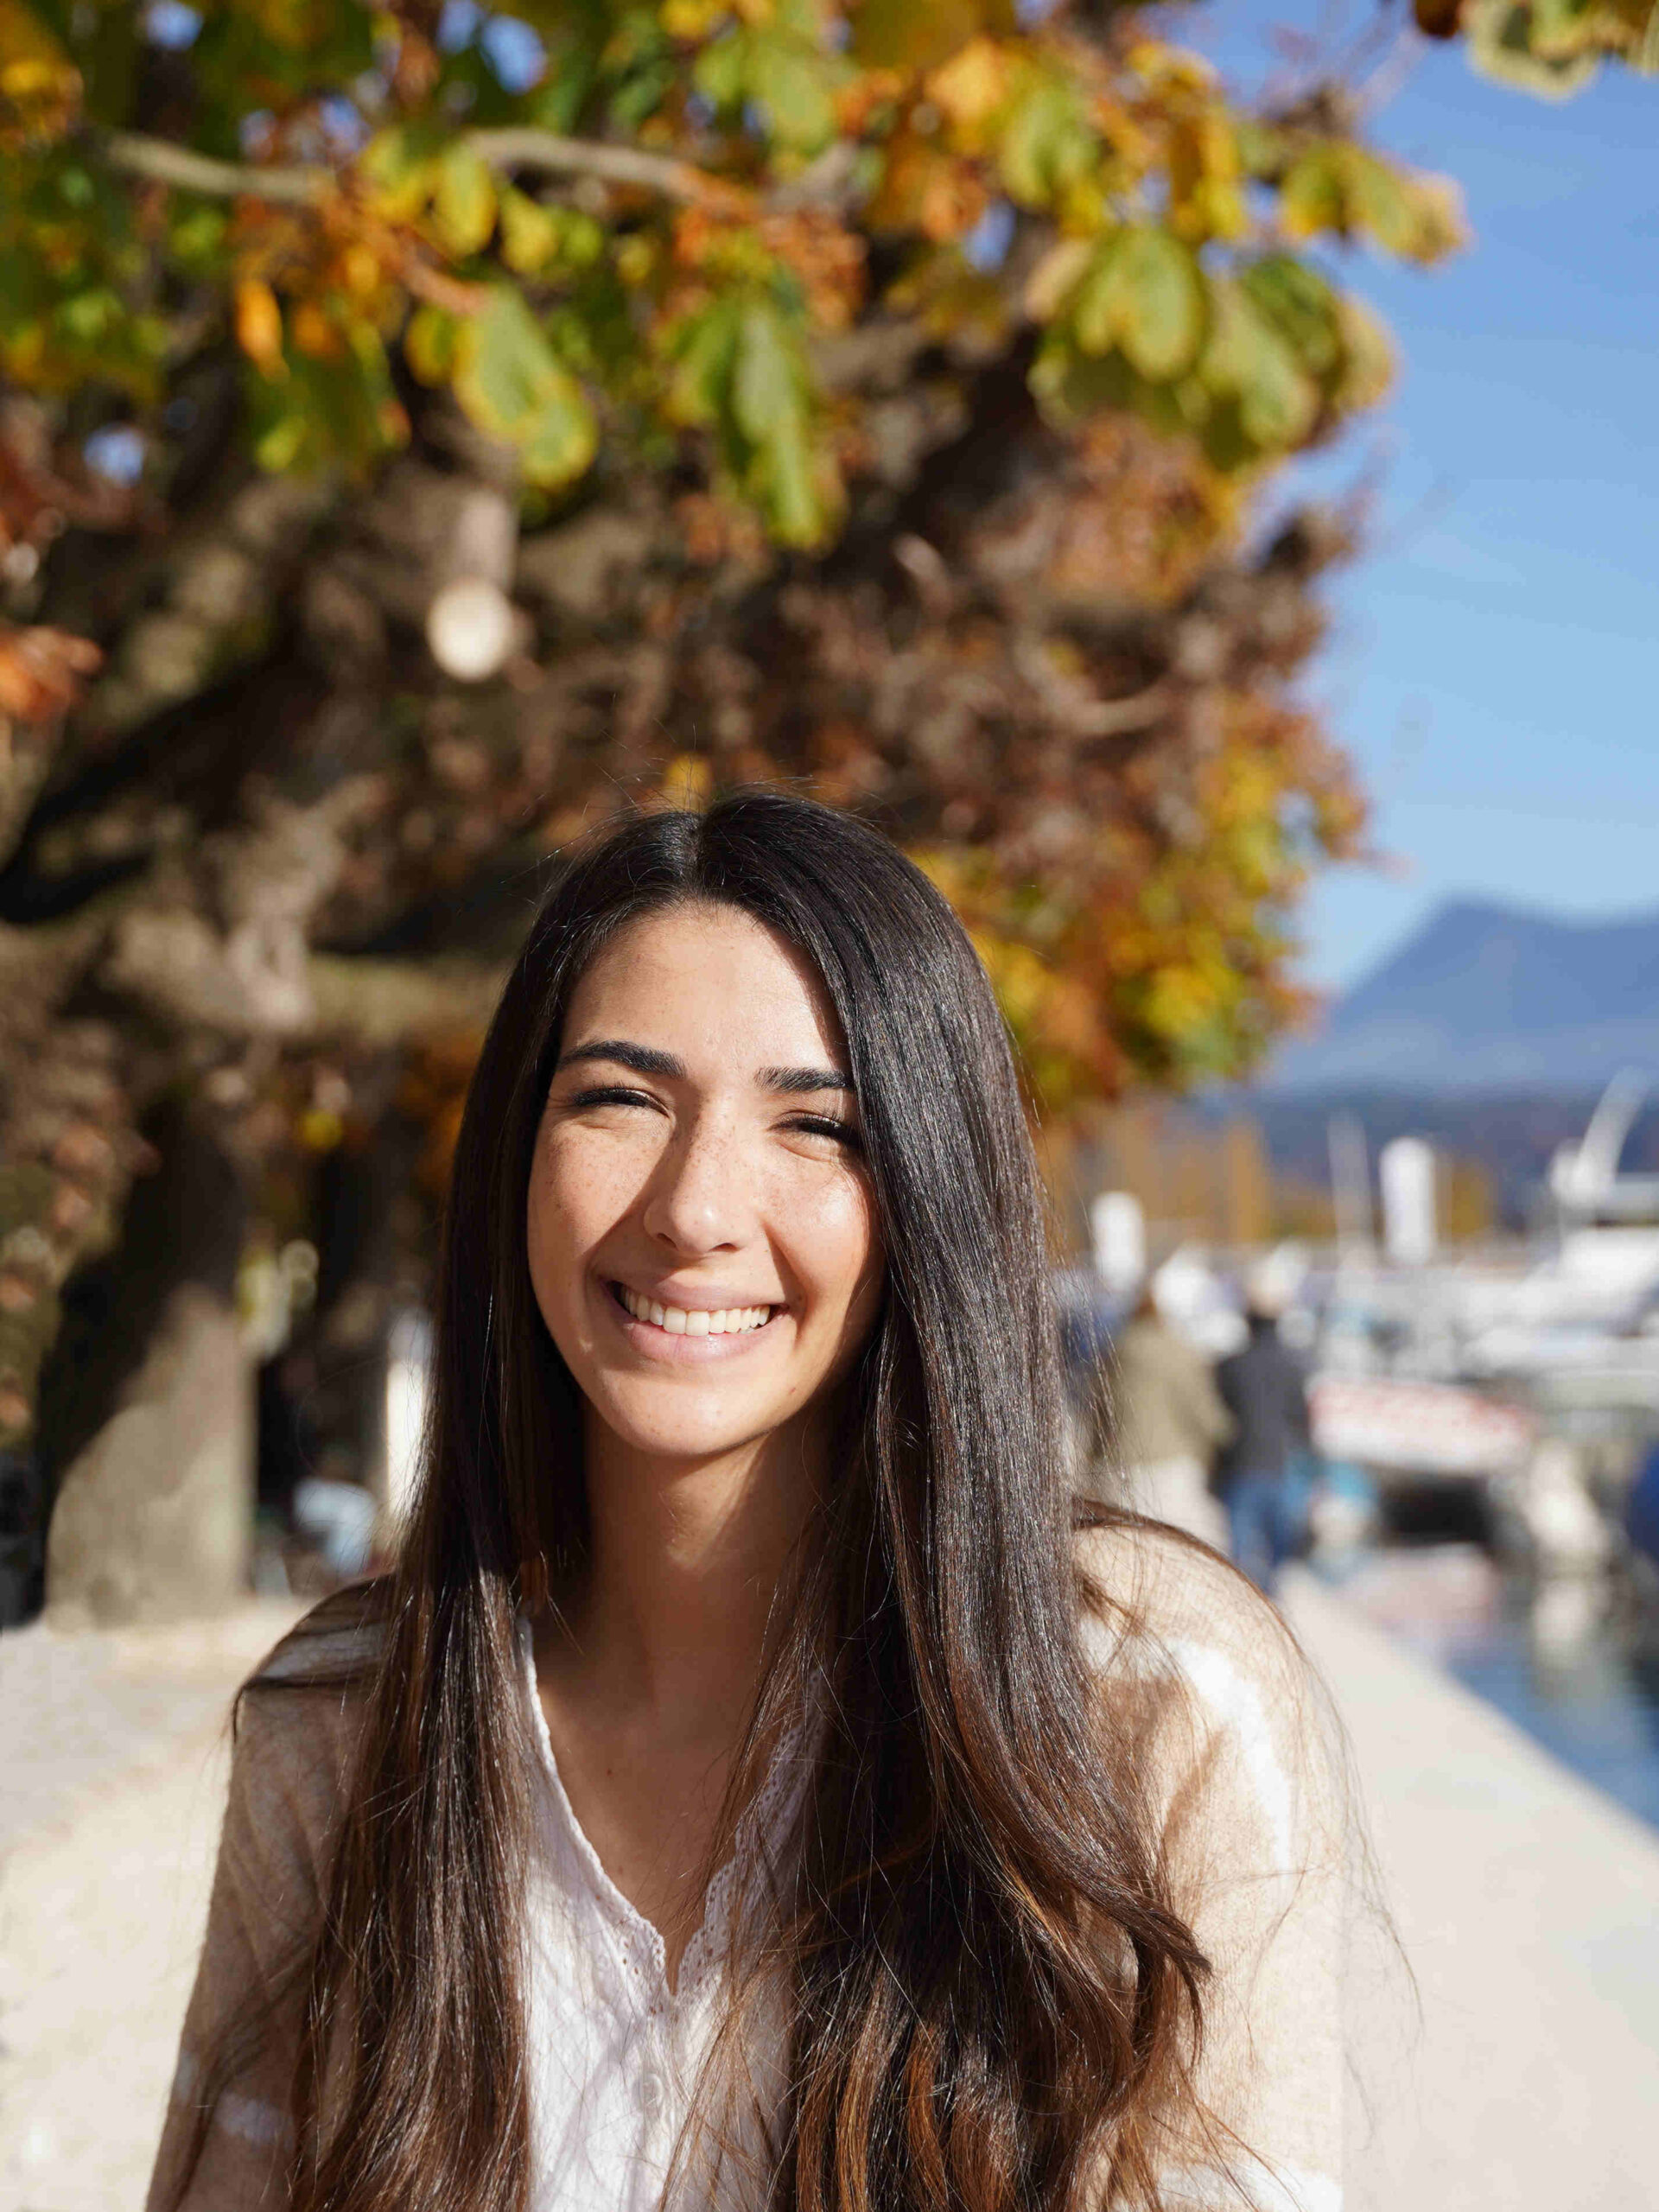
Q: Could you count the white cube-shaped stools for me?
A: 0